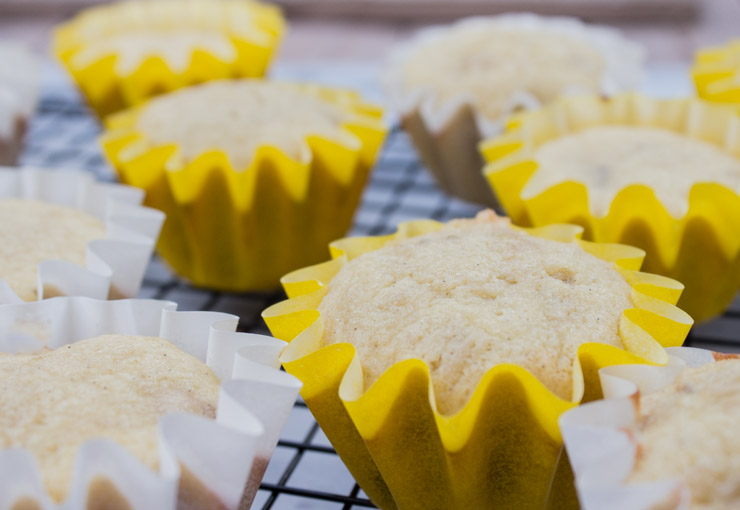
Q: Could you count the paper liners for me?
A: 10